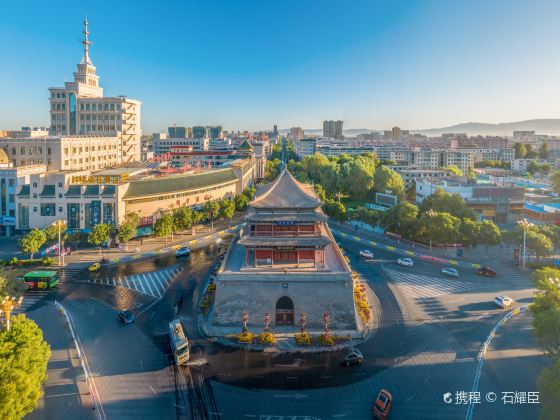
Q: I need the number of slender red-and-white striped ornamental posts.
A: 4